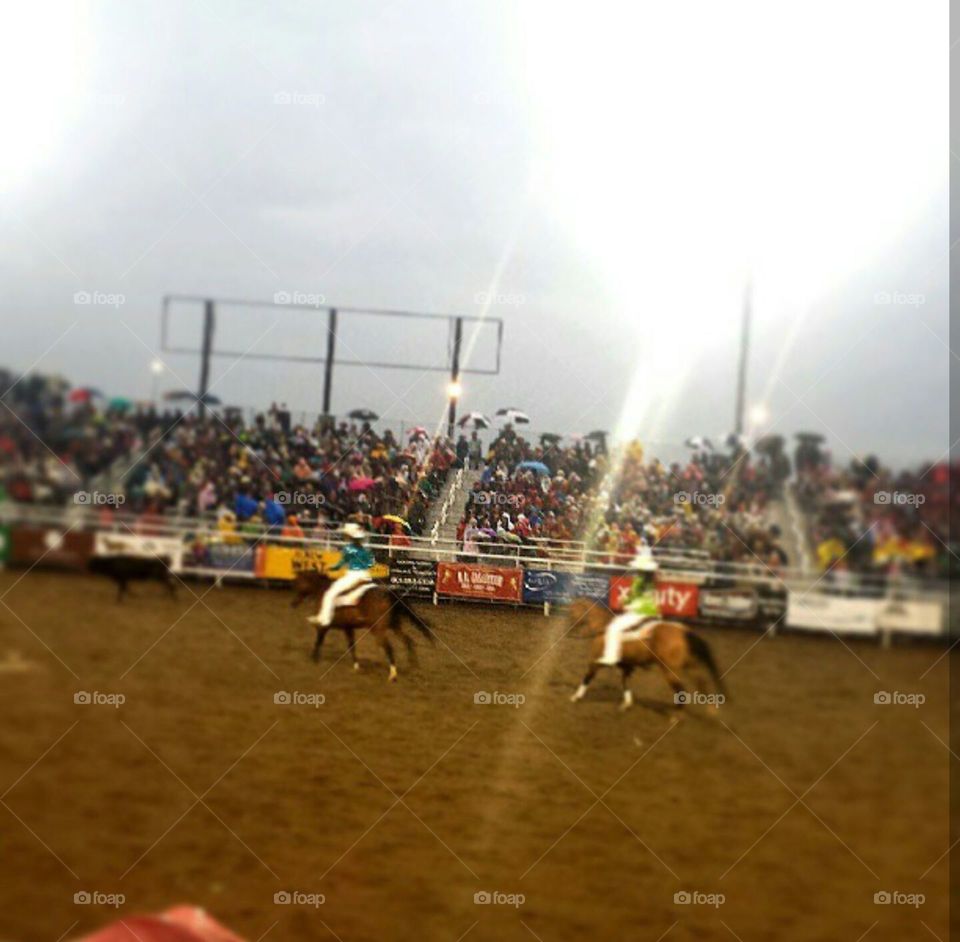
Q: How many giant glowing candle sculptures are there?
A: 0